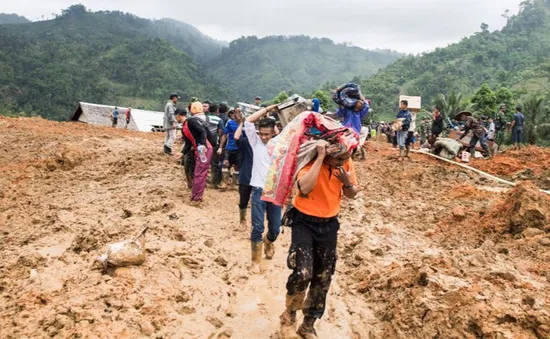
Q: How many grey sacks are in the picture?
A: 1